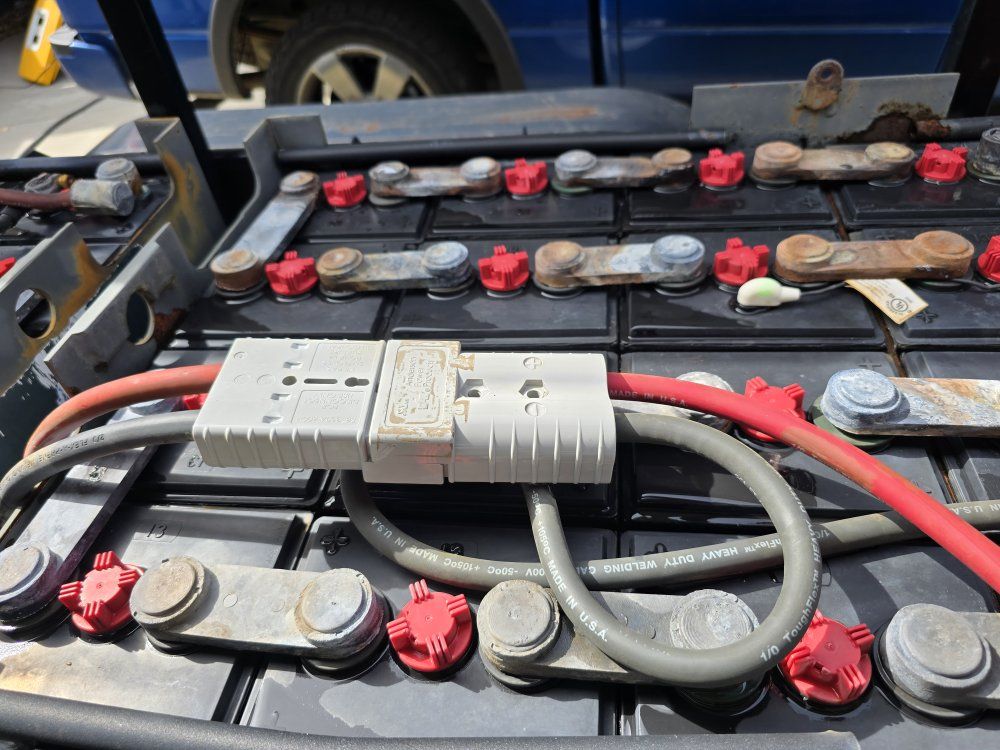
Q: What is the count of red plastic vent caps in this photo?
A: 14